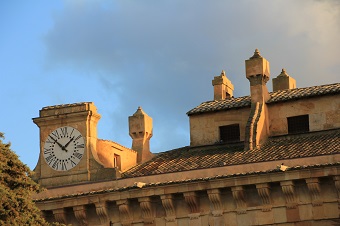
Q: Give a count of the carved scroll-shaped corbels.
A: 13